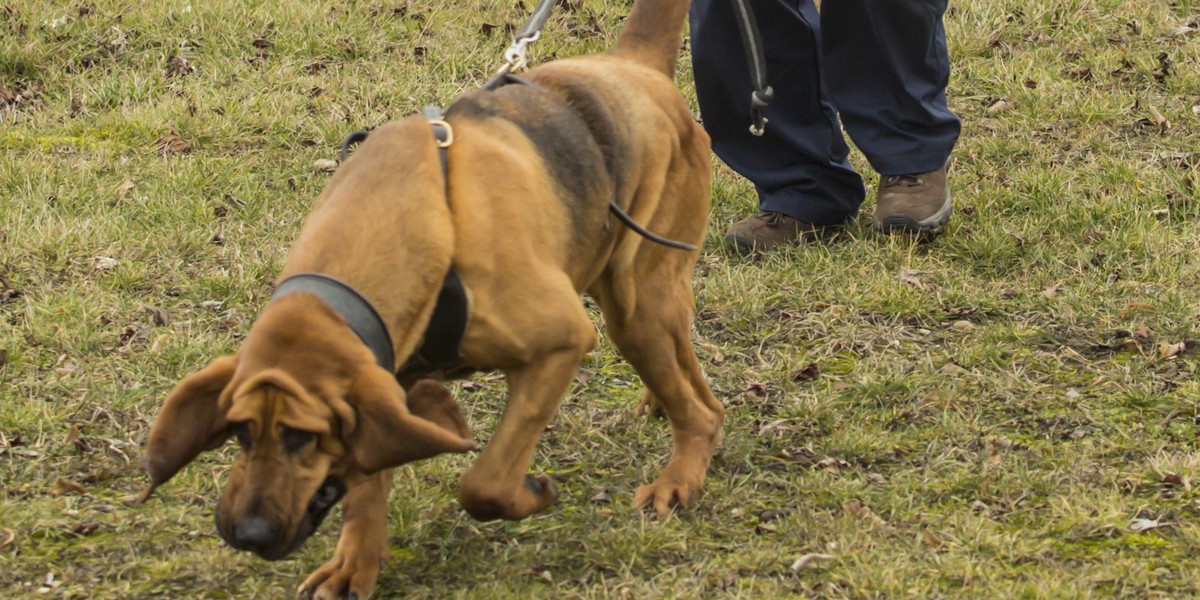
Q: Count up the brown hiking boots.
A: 2